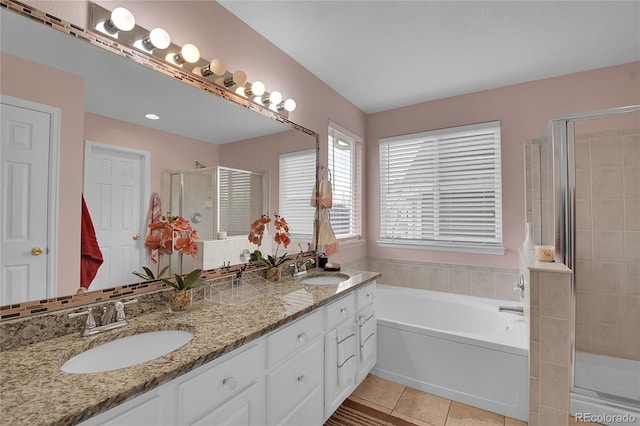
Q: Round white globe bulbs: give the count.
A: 8